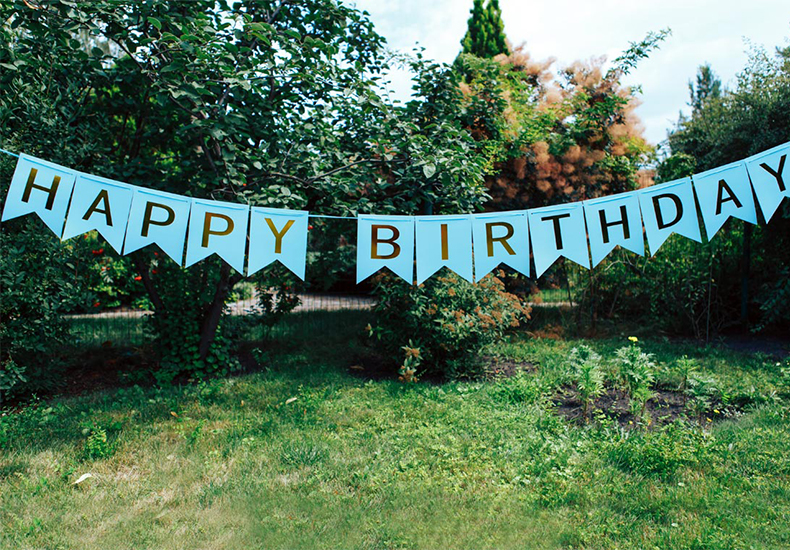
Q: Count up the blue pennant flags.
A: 13